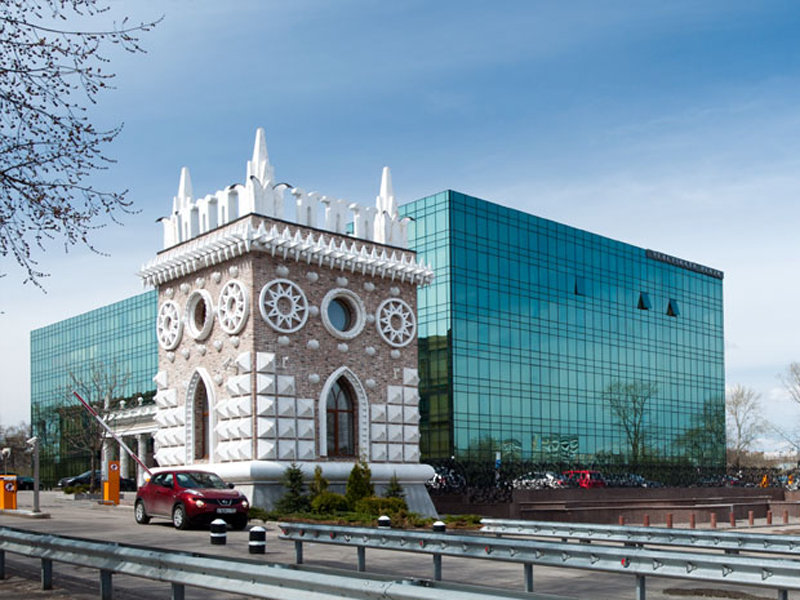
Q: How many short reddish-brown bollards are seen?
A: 9